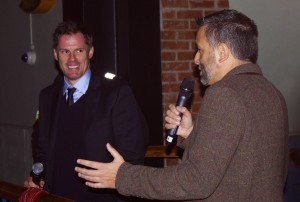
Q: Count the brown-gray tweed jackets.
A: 1